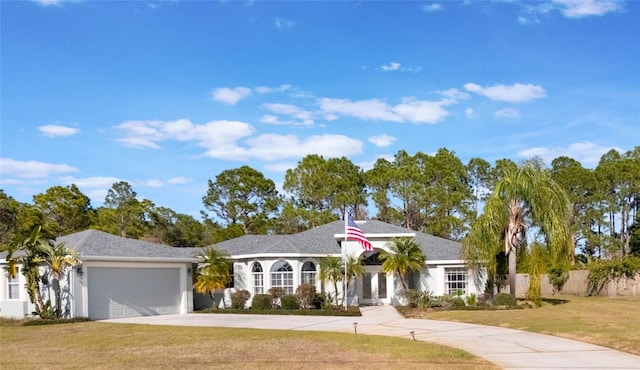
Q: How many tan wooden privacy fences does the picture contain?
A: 1